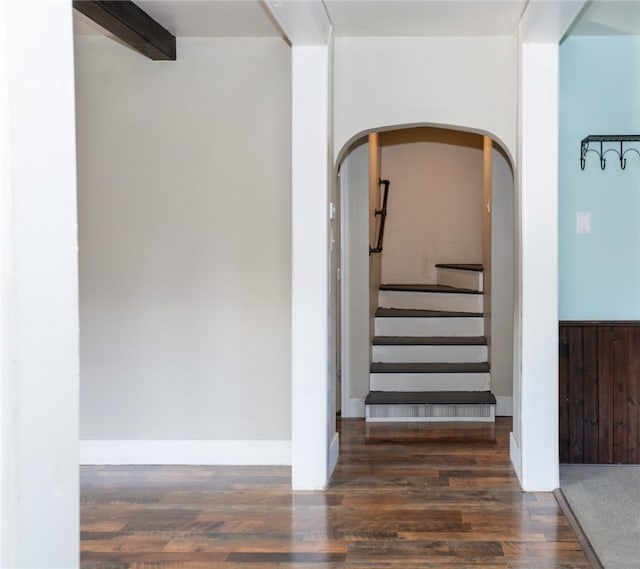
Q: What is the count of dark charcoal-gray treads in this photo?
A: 6